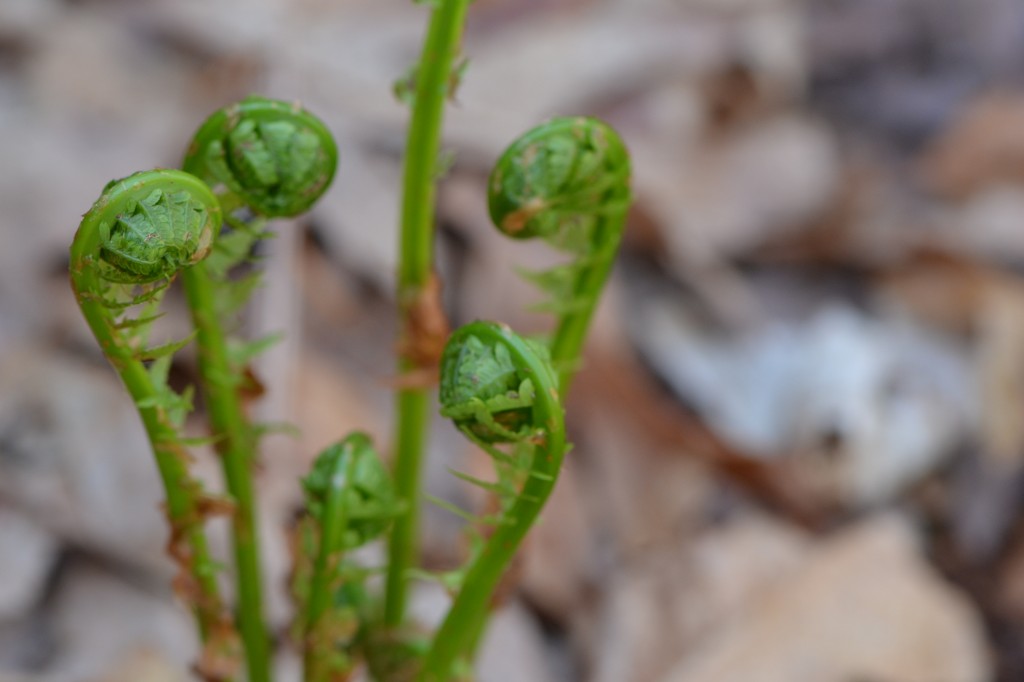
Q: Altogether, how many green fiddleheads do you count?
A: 5